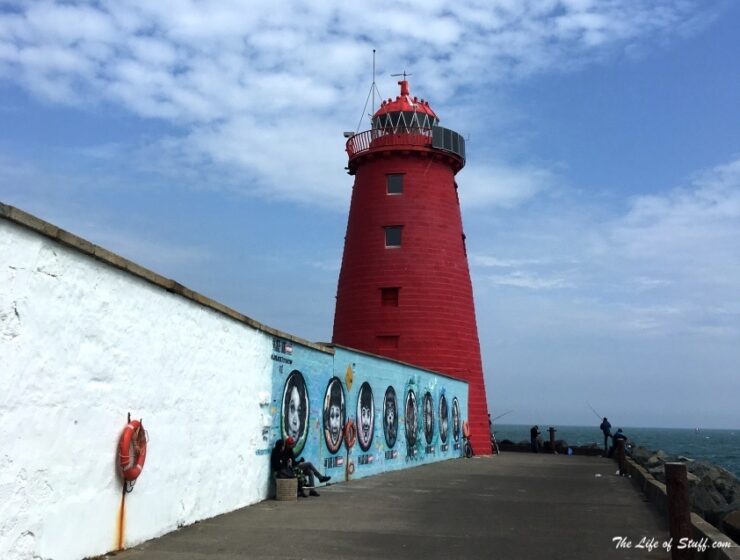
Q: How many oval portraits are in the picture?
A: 8